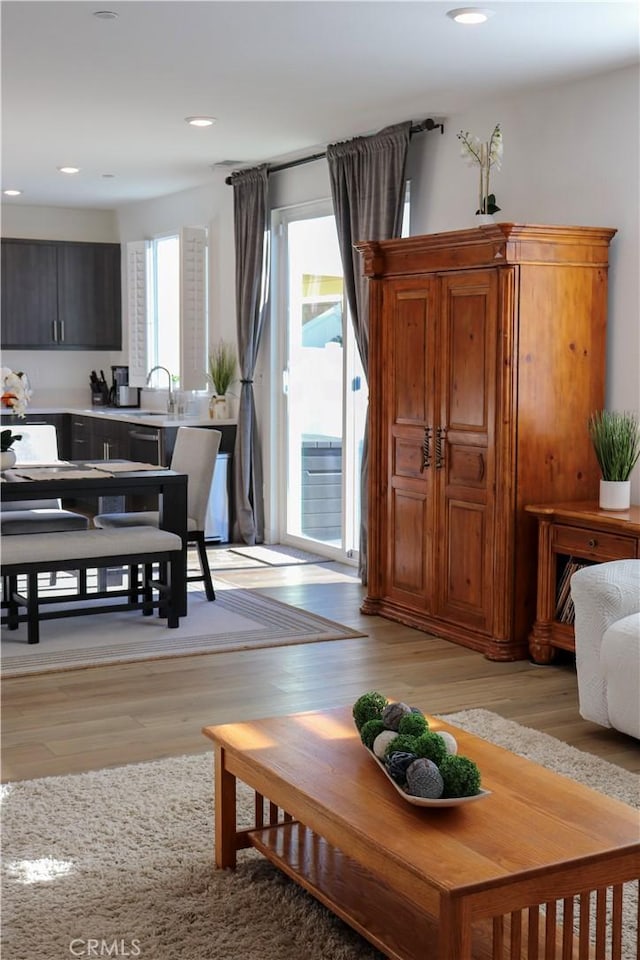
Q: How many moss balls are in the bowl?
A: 6